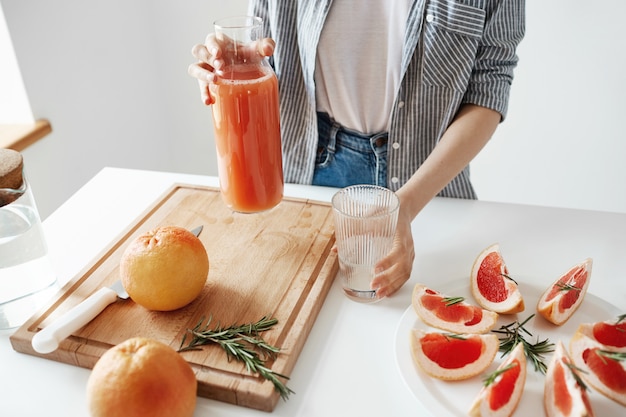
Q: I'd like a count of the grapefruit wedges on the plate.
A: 8